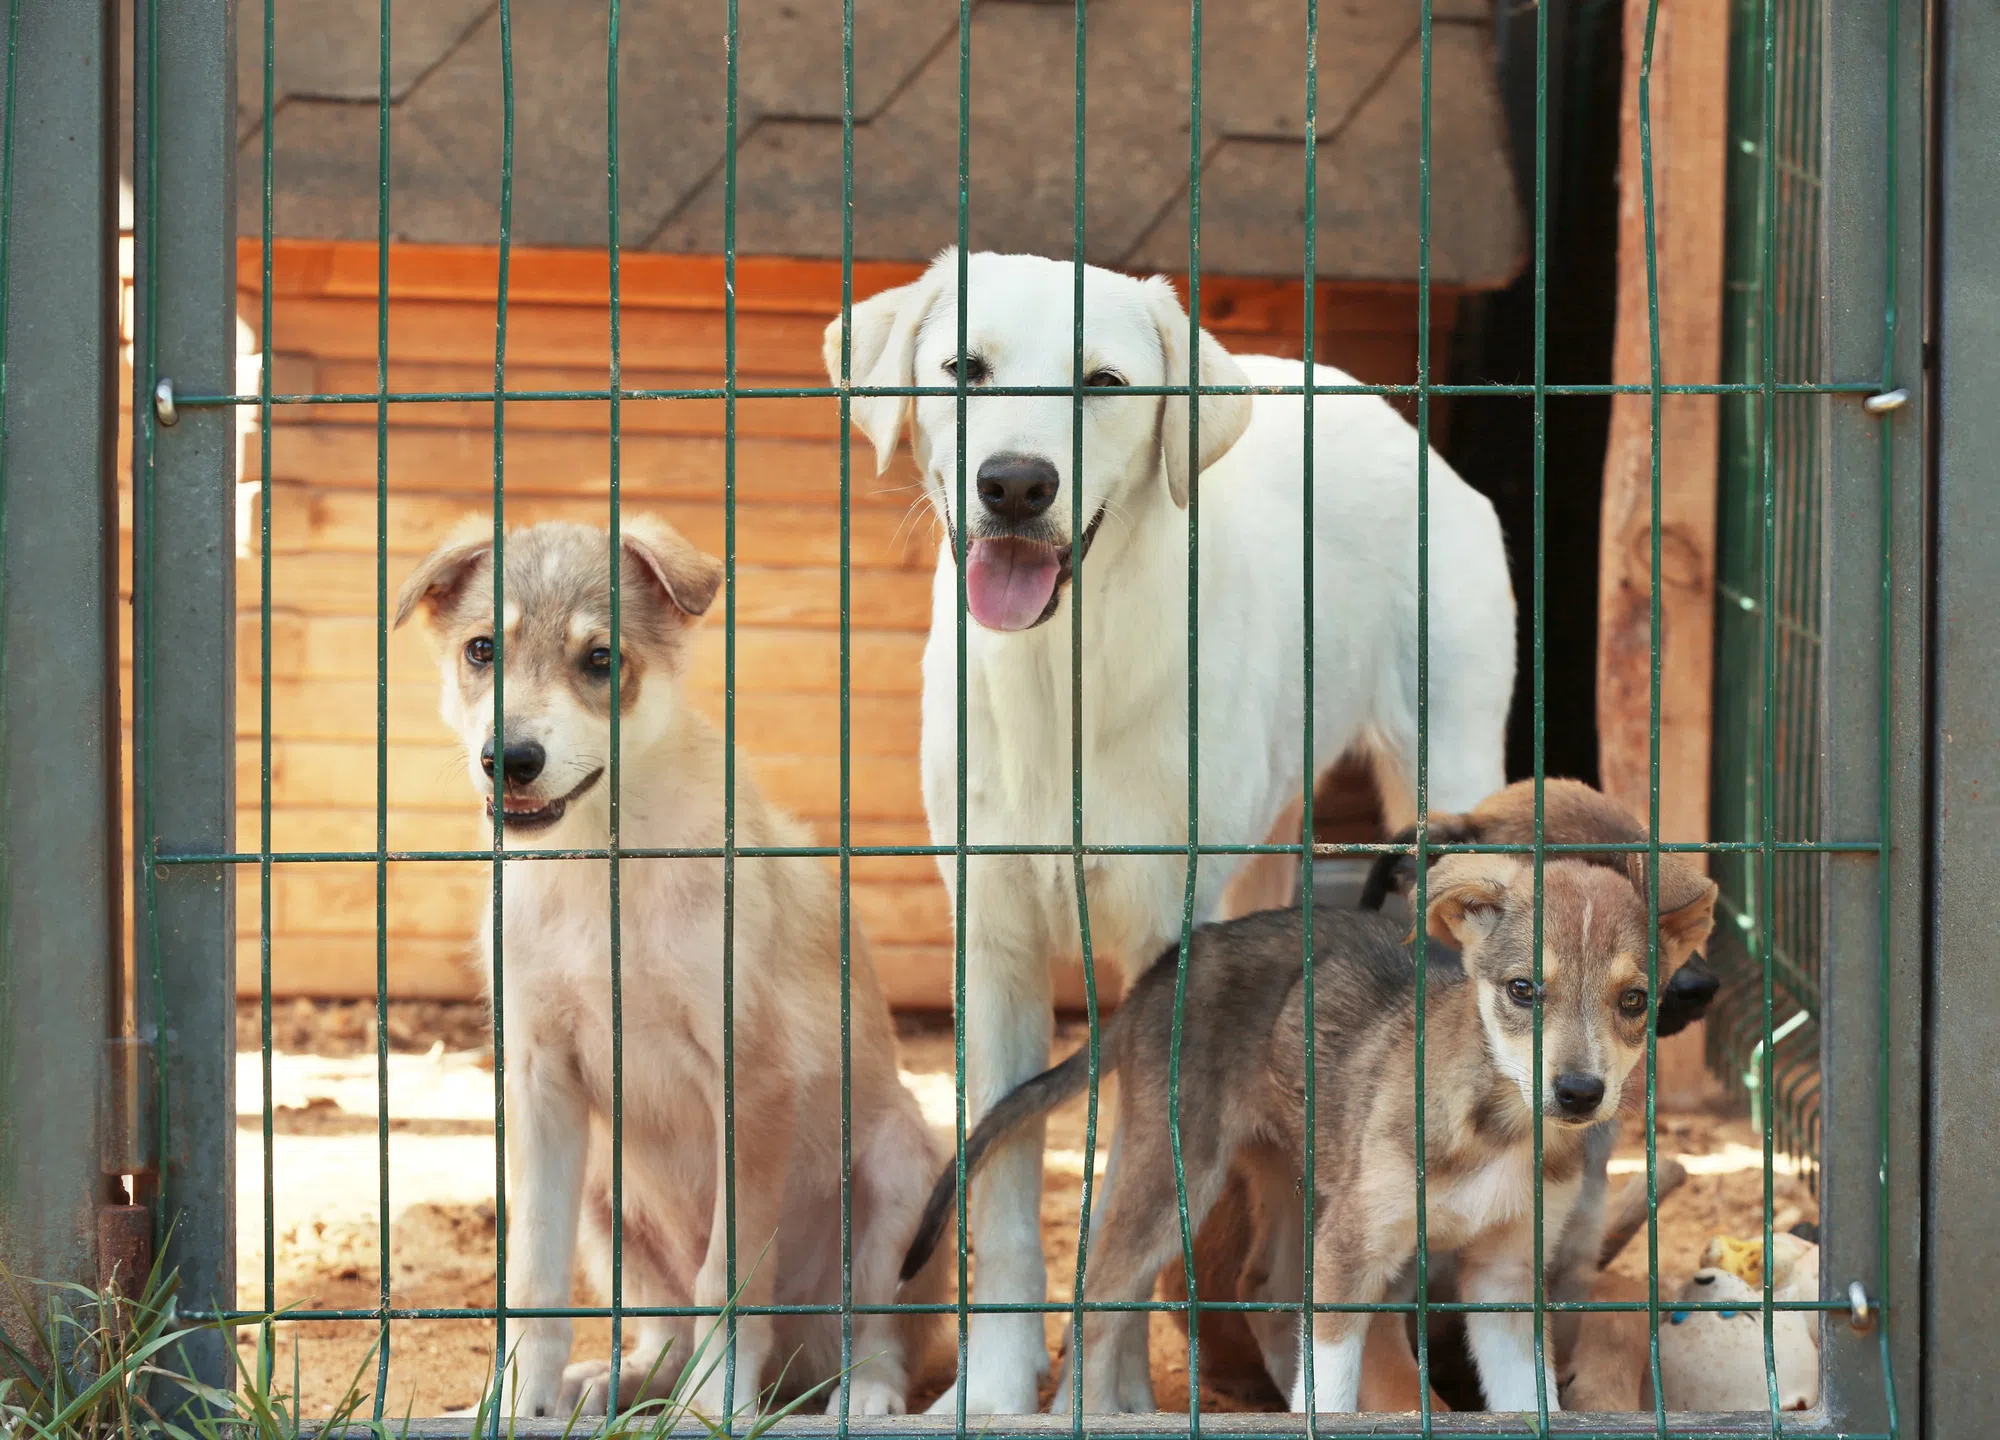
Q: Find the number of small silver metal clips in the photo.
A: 3